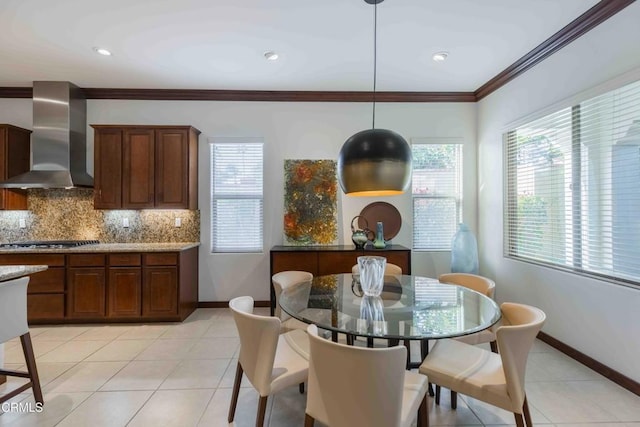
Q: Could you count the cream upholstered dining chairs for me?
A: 6